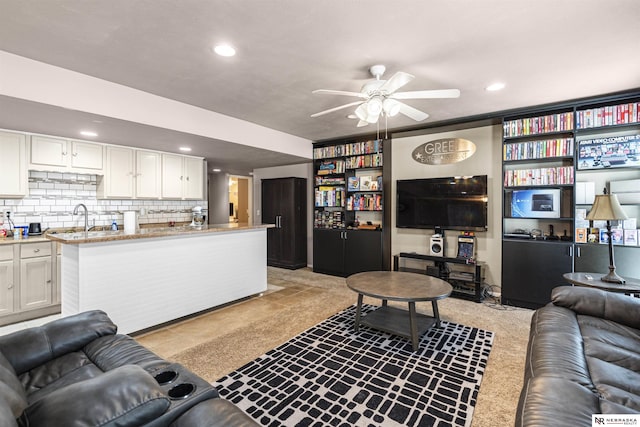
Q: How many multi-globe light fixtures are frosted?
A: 1